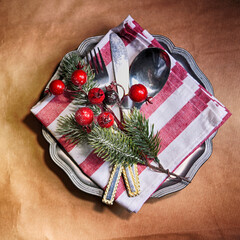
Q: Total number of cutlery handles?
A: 3